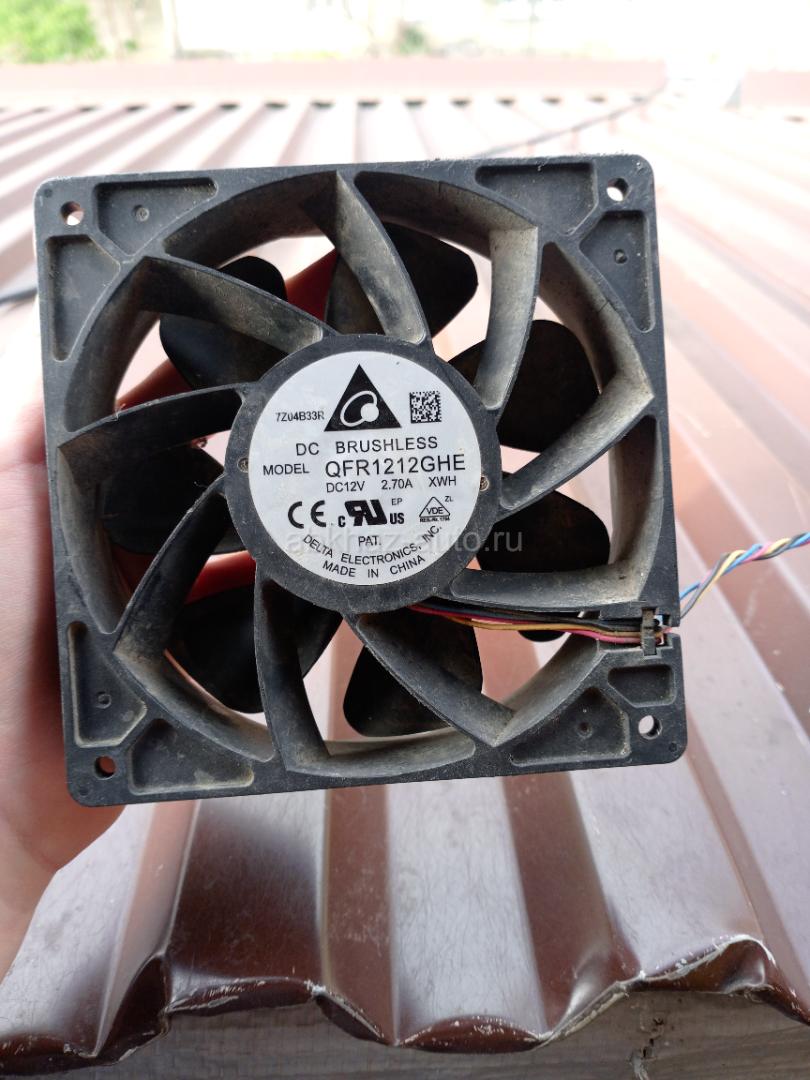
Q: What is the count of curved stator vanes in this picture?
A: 9